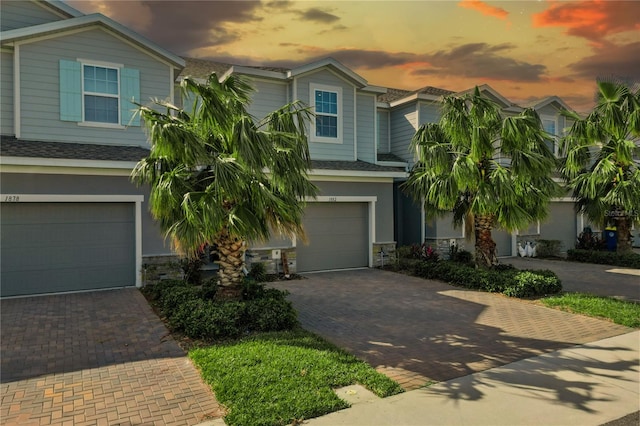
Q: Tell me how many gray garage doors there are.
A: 4